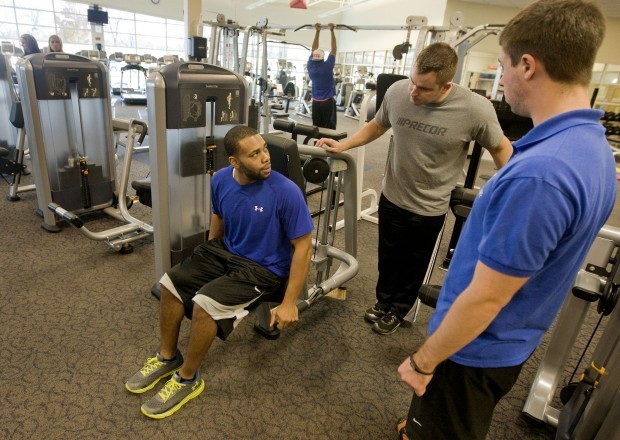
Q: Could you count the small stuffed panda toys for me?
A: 0